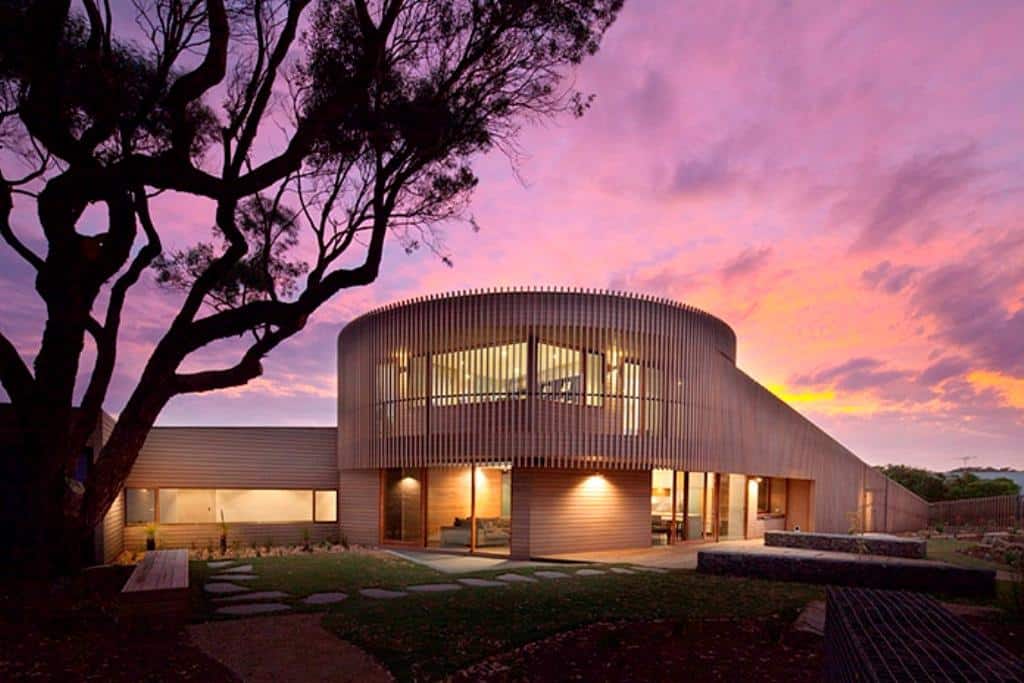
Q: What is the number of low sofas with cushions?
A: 1